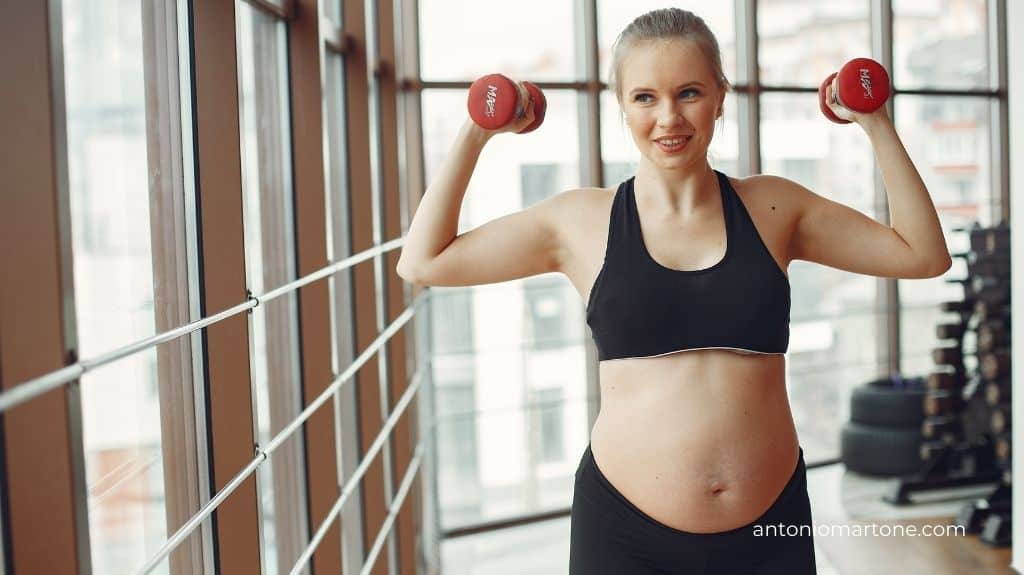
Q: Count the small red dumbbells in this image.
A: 2